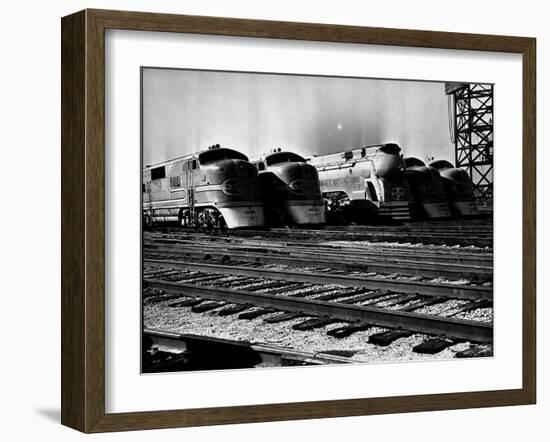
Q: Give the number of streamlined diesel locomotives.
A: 4